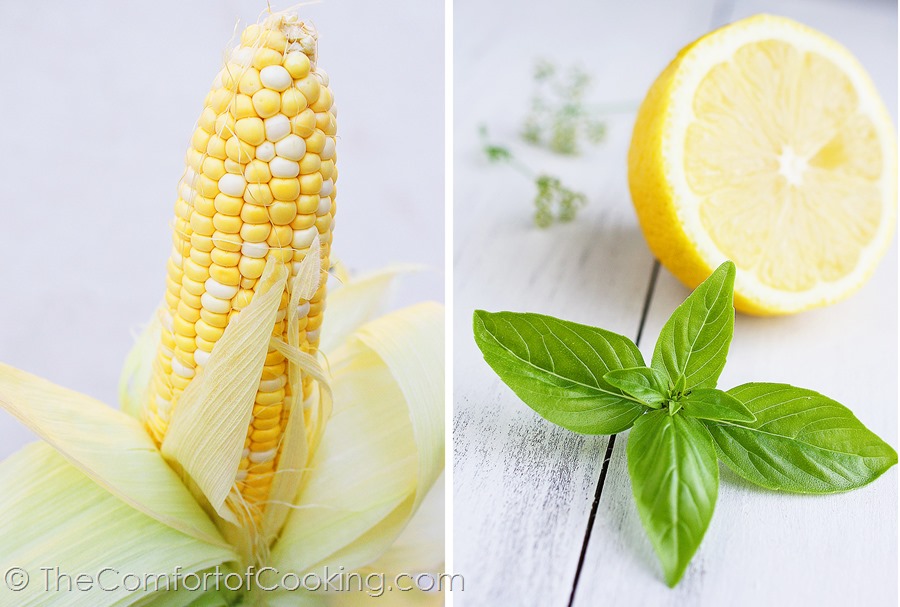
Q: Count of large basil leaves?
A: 4